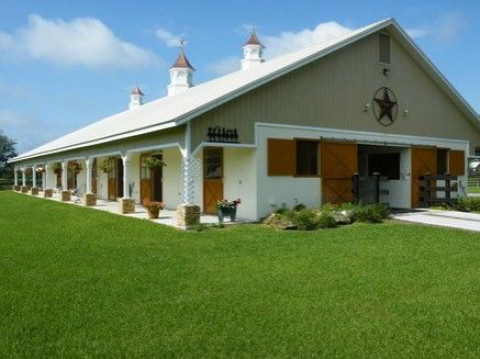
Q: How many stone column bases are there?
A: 8